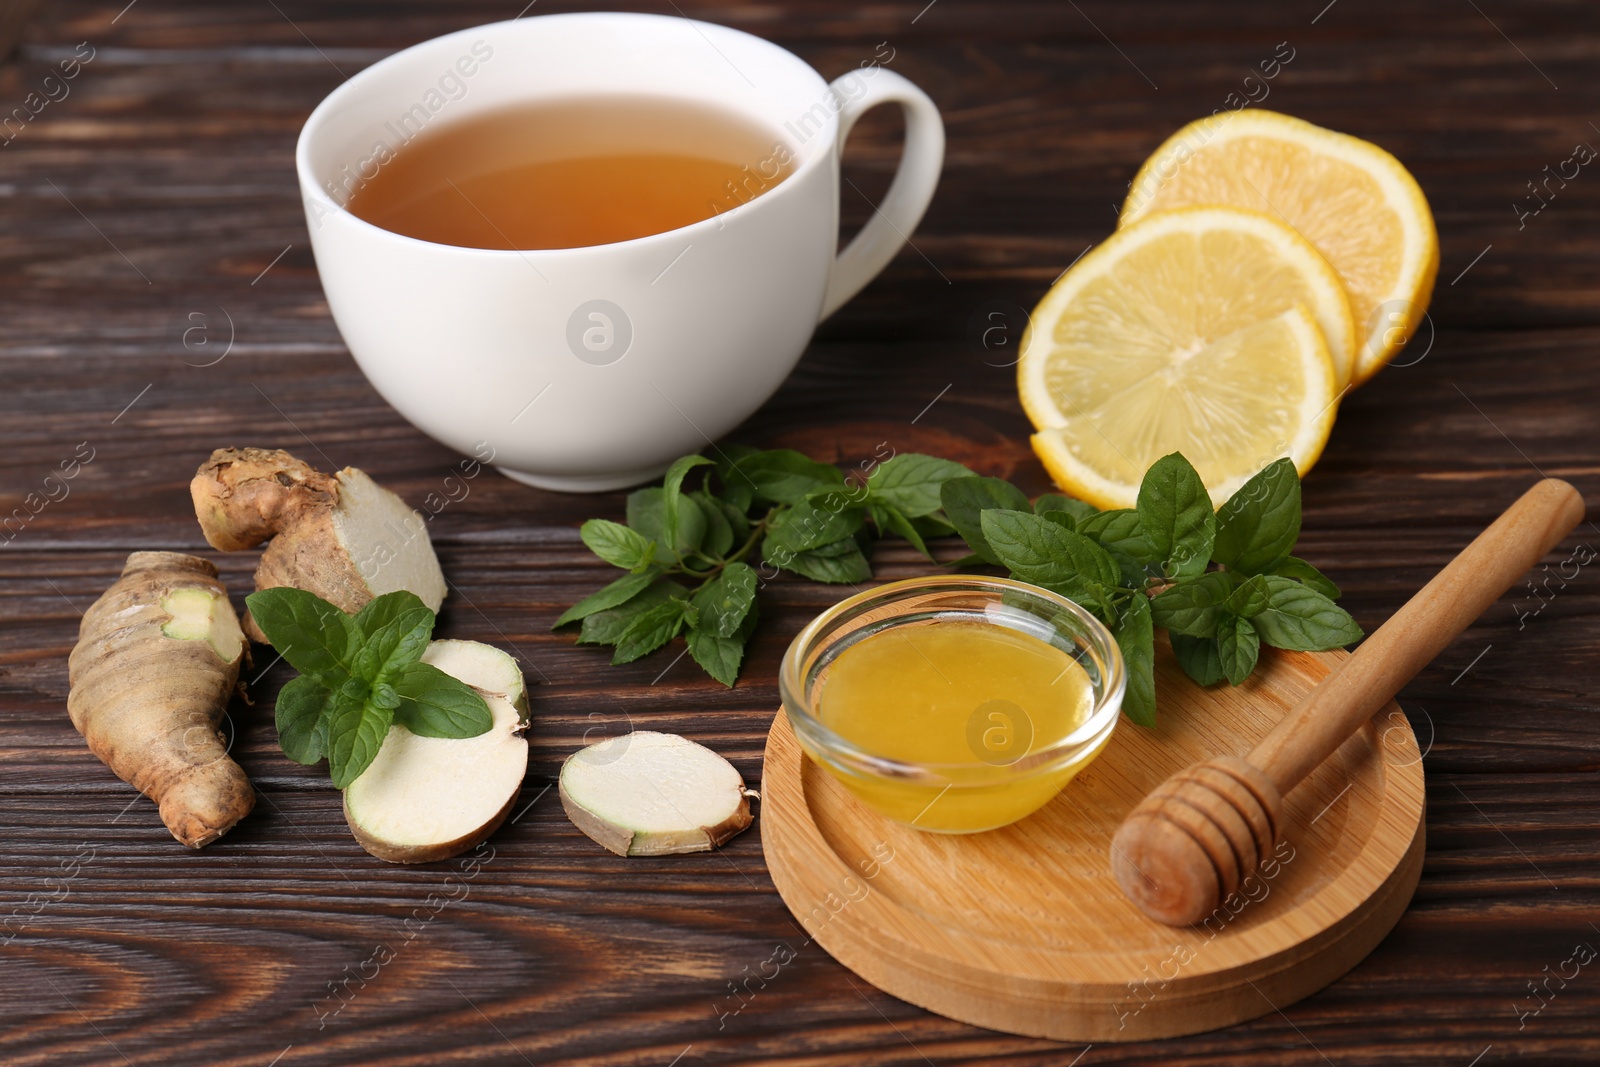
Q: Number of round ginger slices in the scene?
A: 3